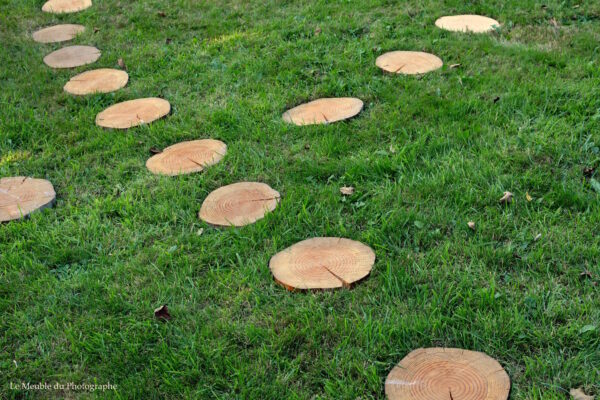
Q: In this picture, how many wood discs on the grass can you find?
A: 13